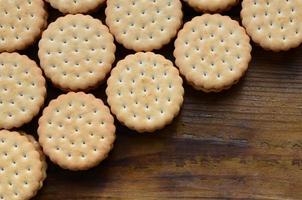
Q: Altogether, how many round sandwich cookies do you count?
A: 11